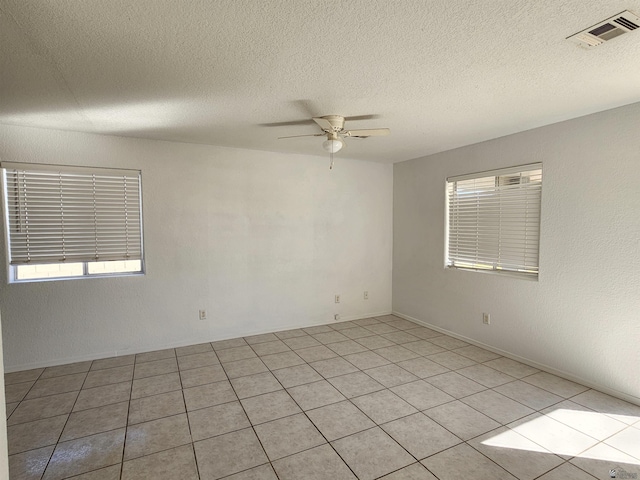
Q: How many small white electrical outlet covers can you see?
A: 4